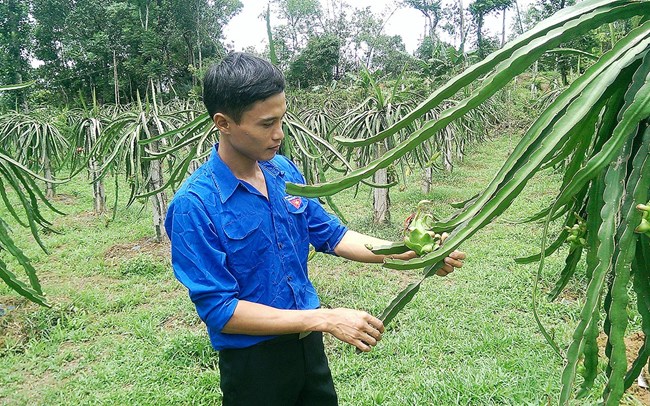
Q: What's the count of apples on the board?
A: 0